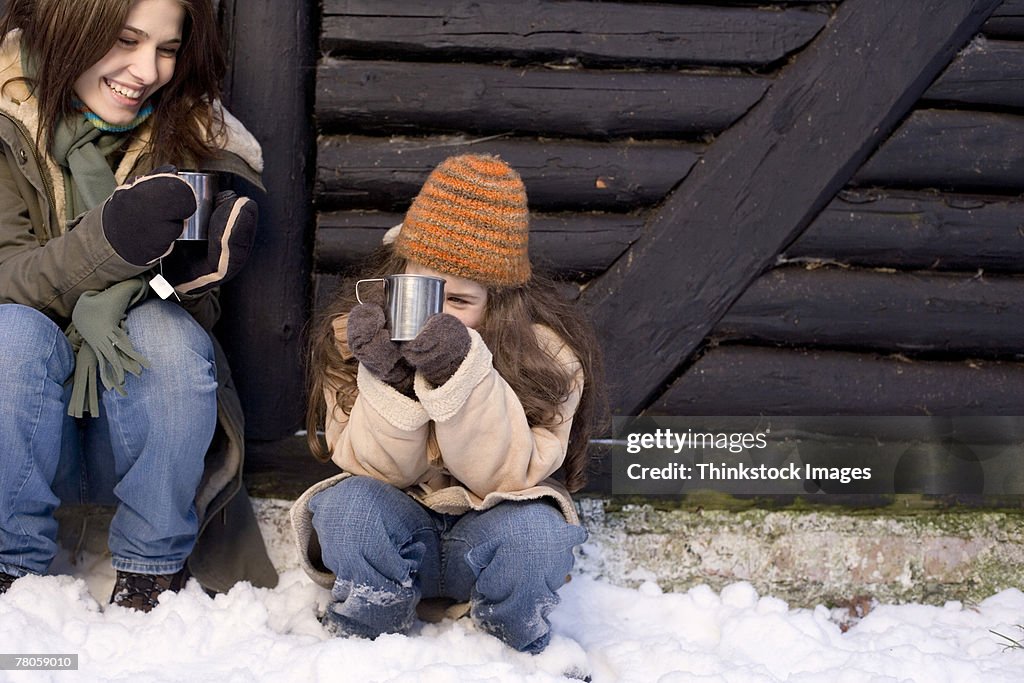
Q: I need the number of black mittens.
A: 2